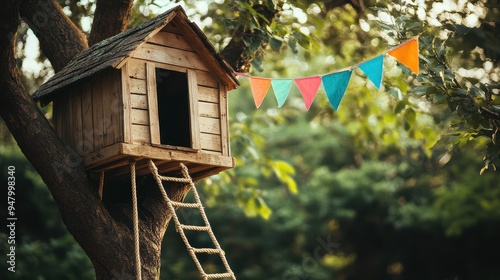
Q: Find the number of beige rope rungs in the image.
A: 5